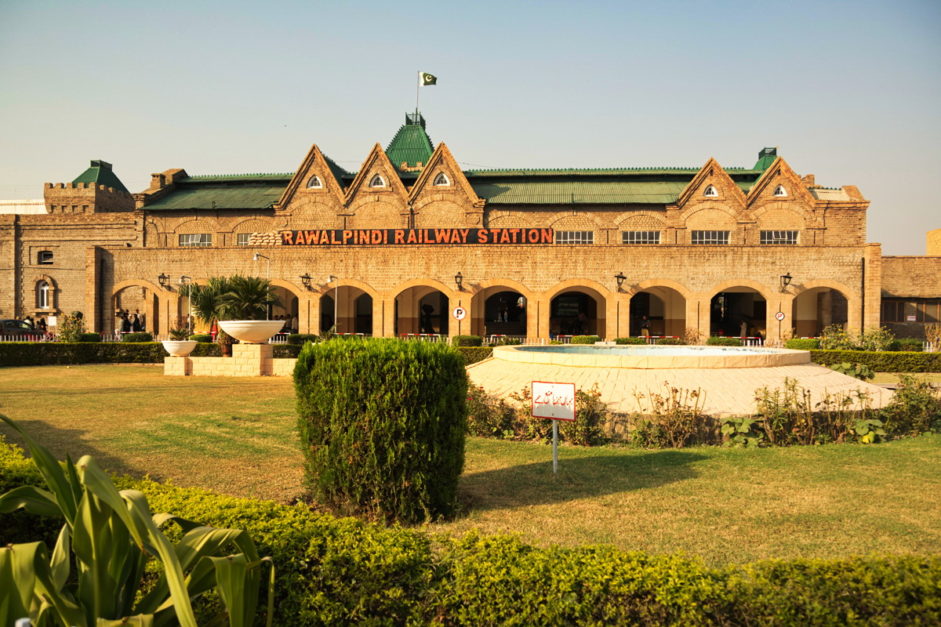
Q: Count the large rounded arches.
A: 10